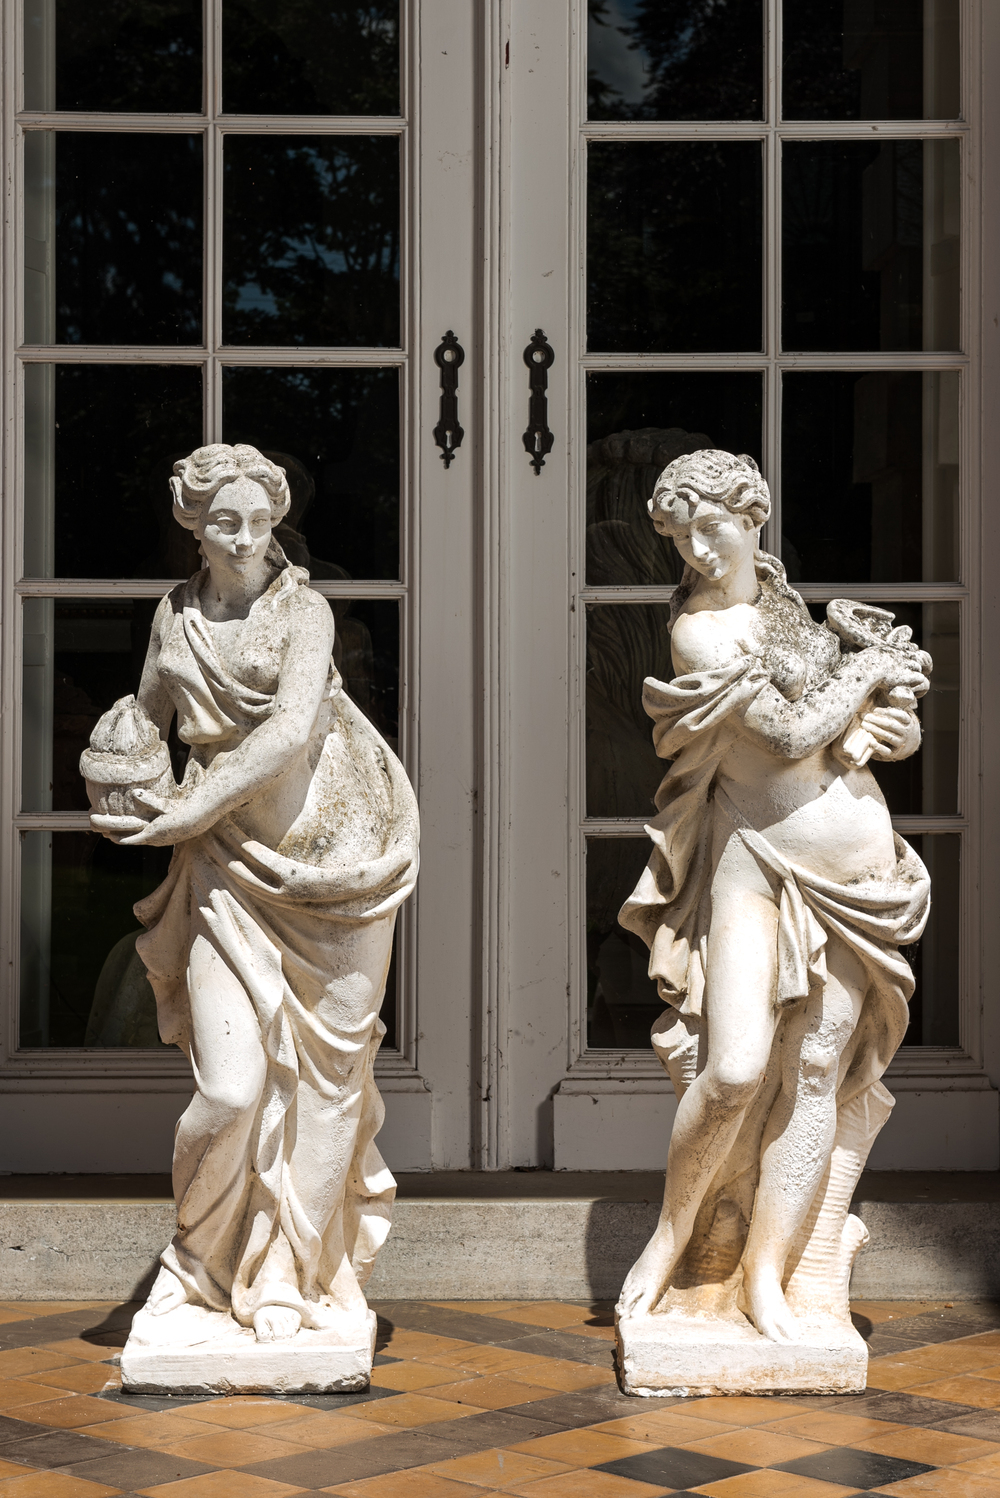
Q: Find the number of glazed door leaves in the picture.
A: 2